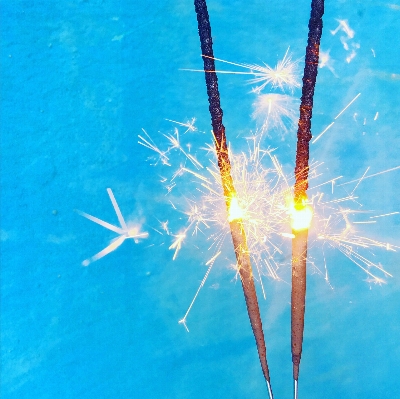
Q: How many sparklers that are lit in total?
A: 2